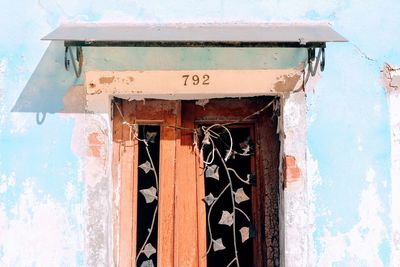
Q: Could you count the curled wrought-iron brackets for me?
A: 2